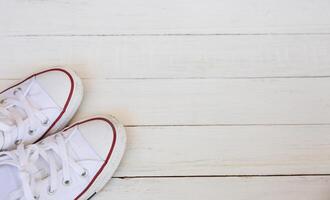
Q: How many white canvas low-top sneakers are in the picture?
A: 2